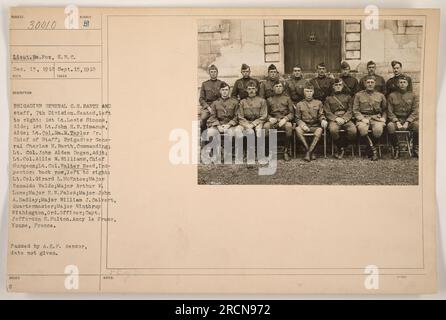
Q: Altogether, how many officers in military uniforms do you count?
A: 15